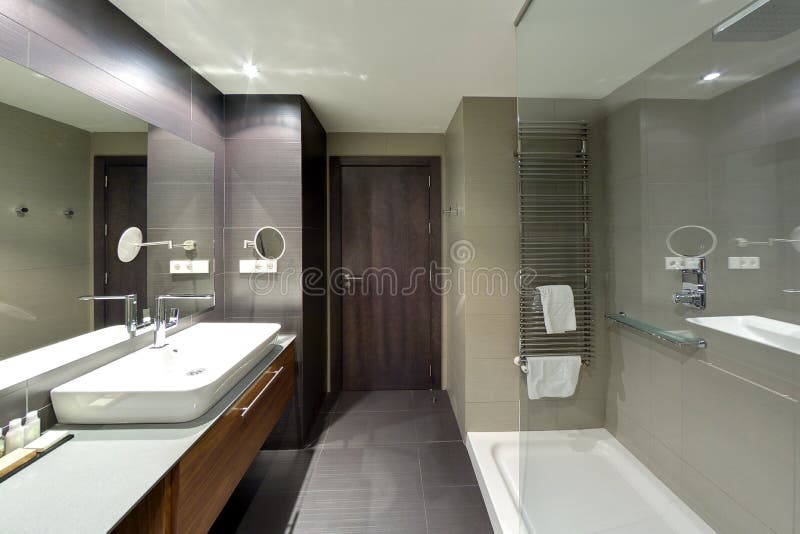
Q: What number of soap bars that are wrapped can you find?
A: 2